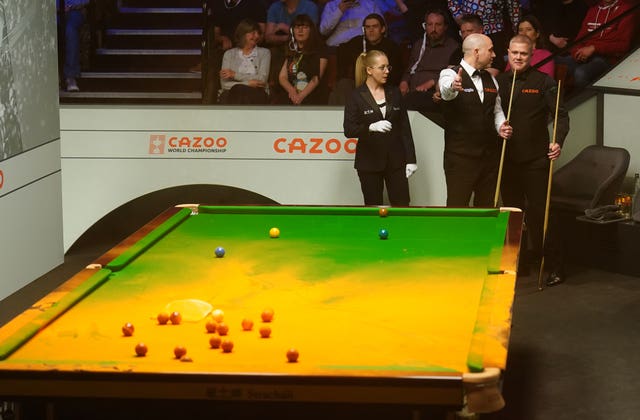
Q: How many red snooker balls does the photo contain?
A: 13